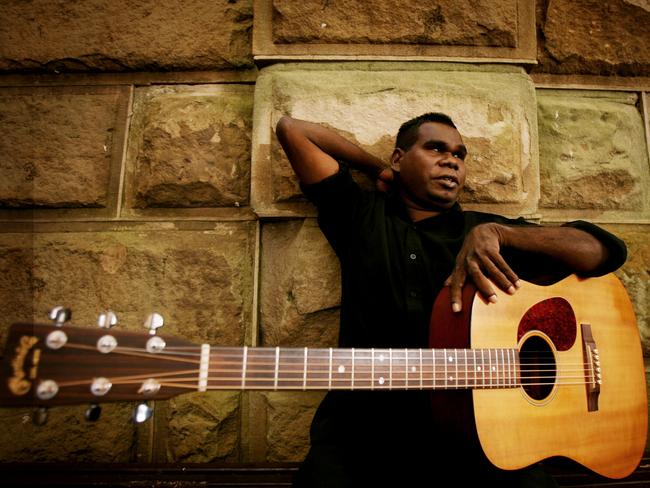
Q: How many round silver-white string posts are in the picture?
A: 6